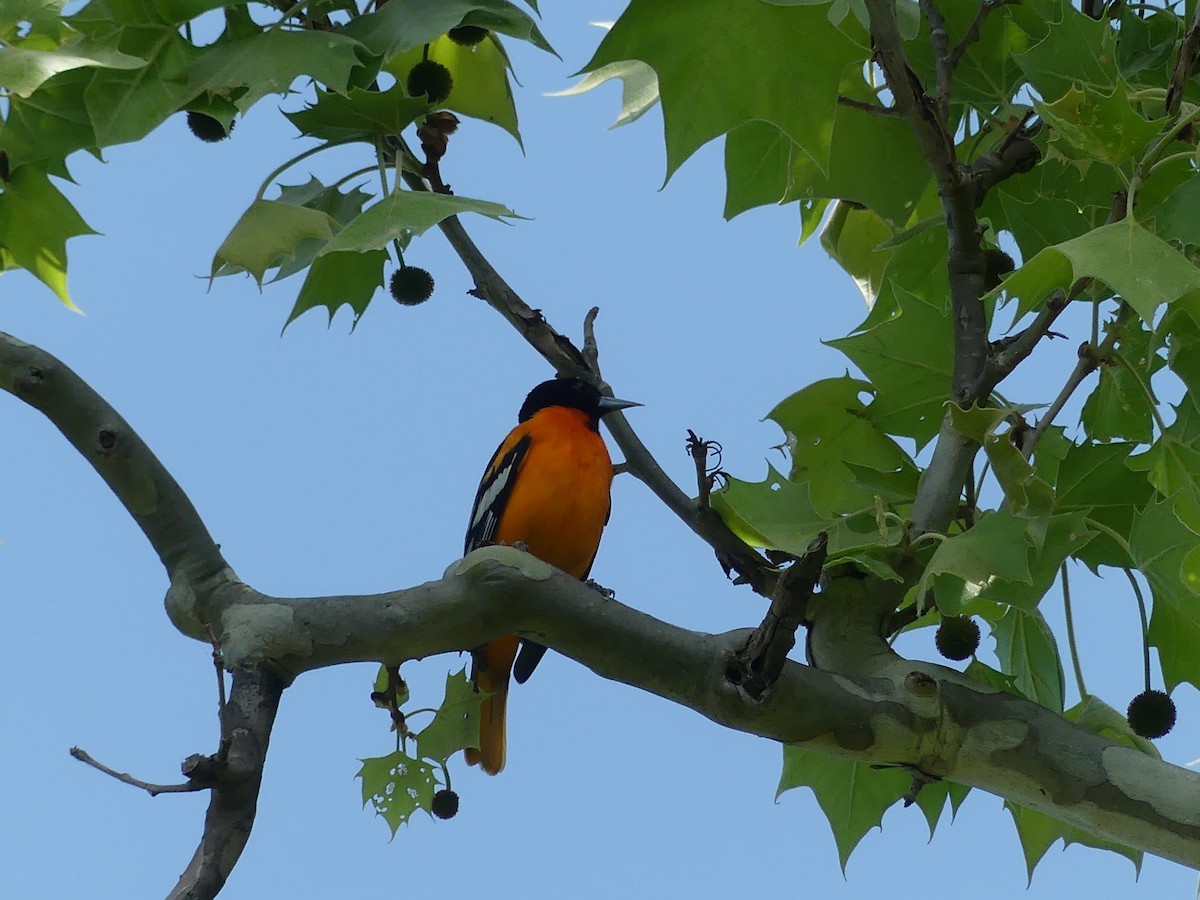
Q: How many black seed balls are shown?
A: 8